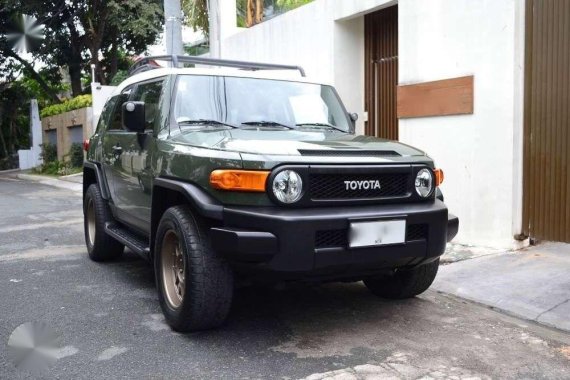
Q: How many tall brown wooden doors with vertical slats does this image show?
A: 2